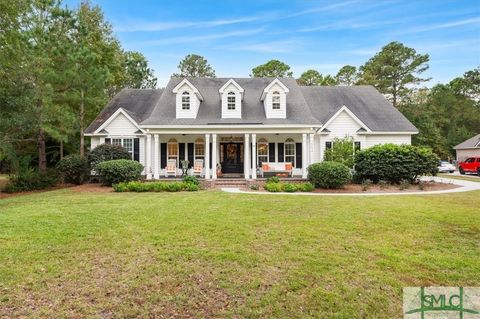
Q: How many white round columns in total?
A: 8